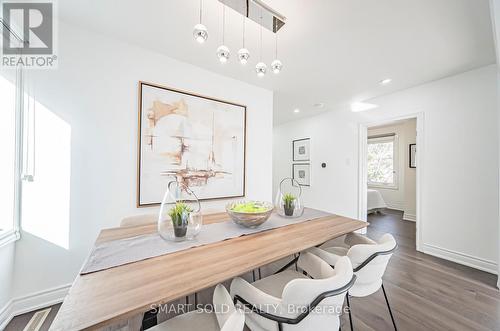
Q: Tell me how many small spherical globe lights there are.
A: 5